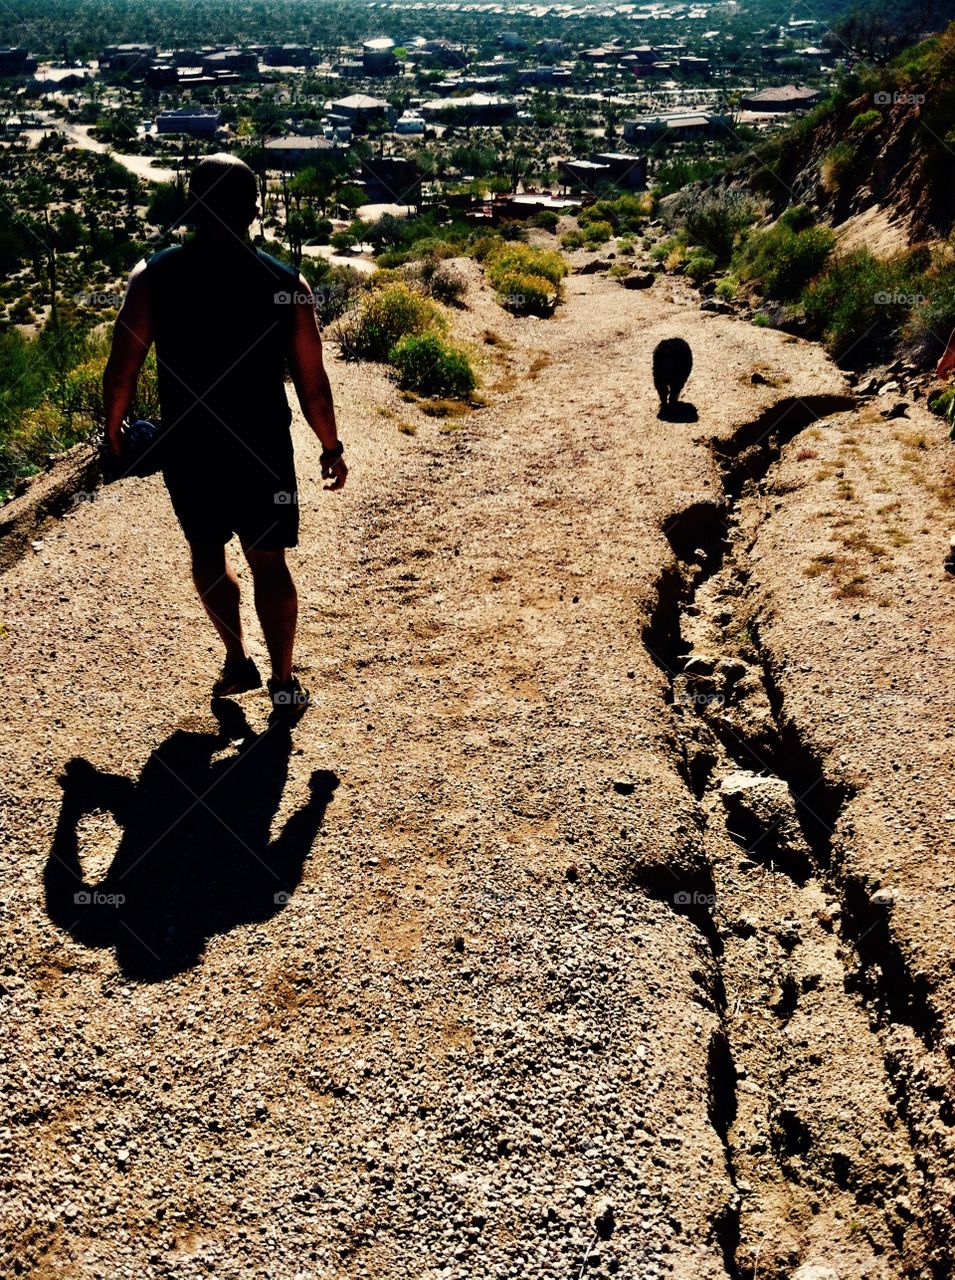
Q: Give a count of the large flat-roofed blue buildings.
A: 1